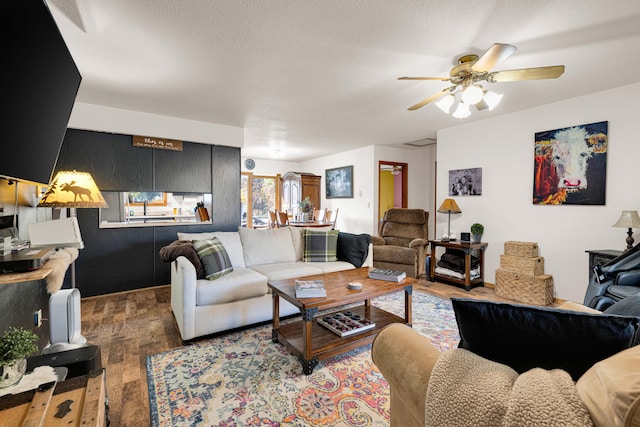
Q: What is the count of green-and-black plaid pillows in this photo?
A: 2